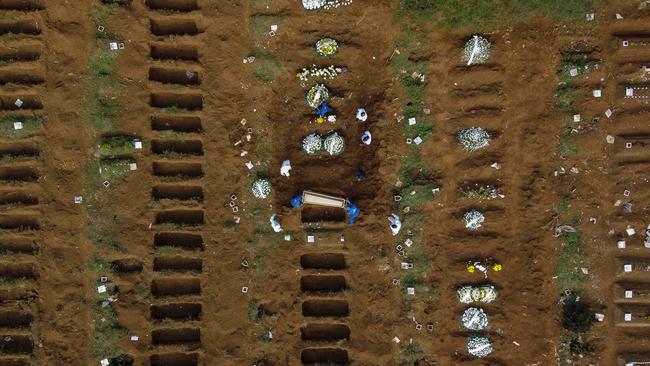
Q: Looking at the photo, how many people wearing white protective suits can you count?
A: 5